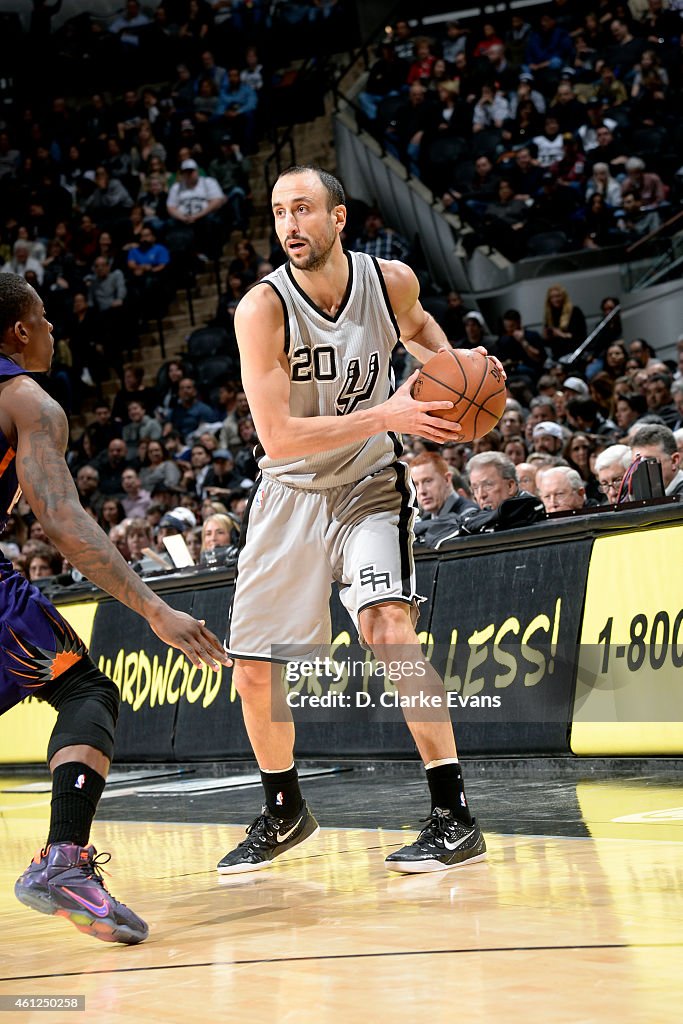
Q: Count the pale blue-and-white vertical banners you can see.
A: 0